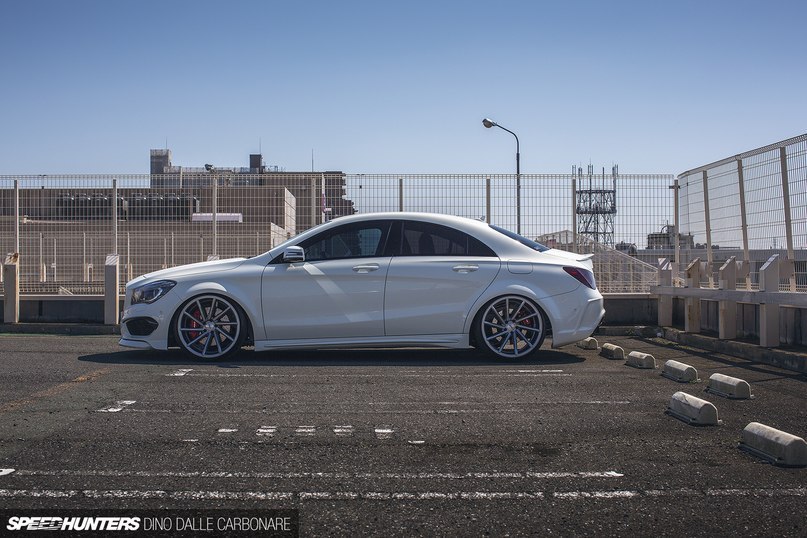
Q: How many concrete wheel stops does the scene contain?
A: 7